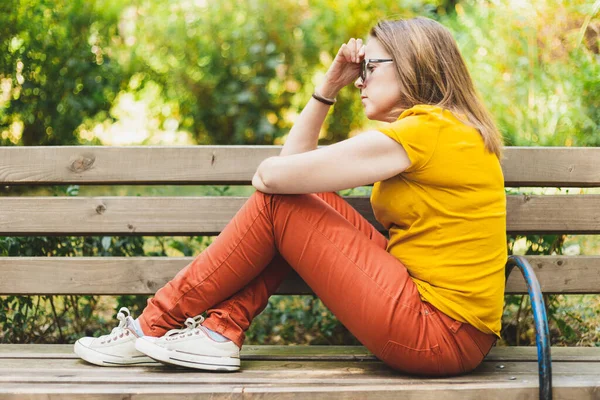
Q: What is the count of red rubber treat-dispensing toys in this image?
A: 0